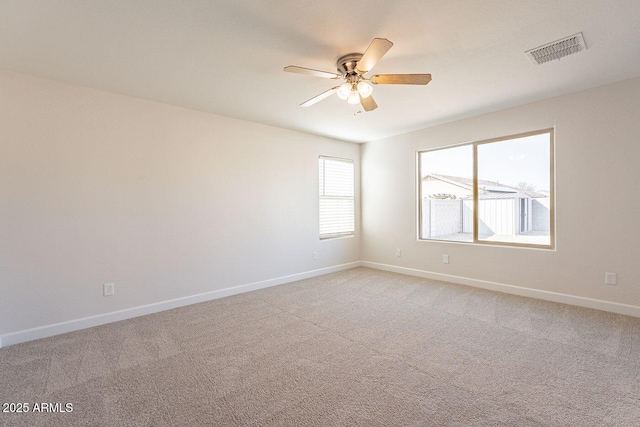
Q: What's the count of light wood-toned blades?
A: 5